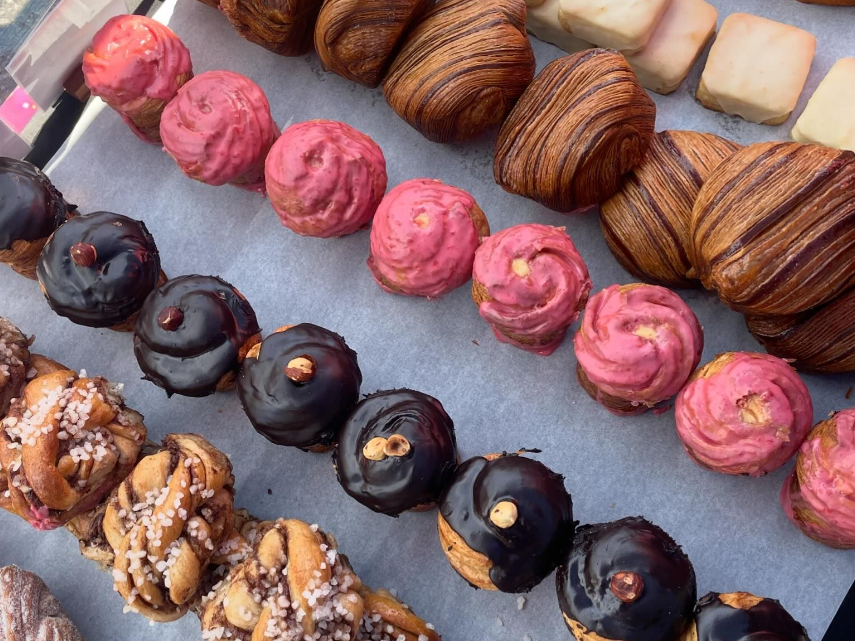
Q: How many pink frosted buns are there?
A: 8